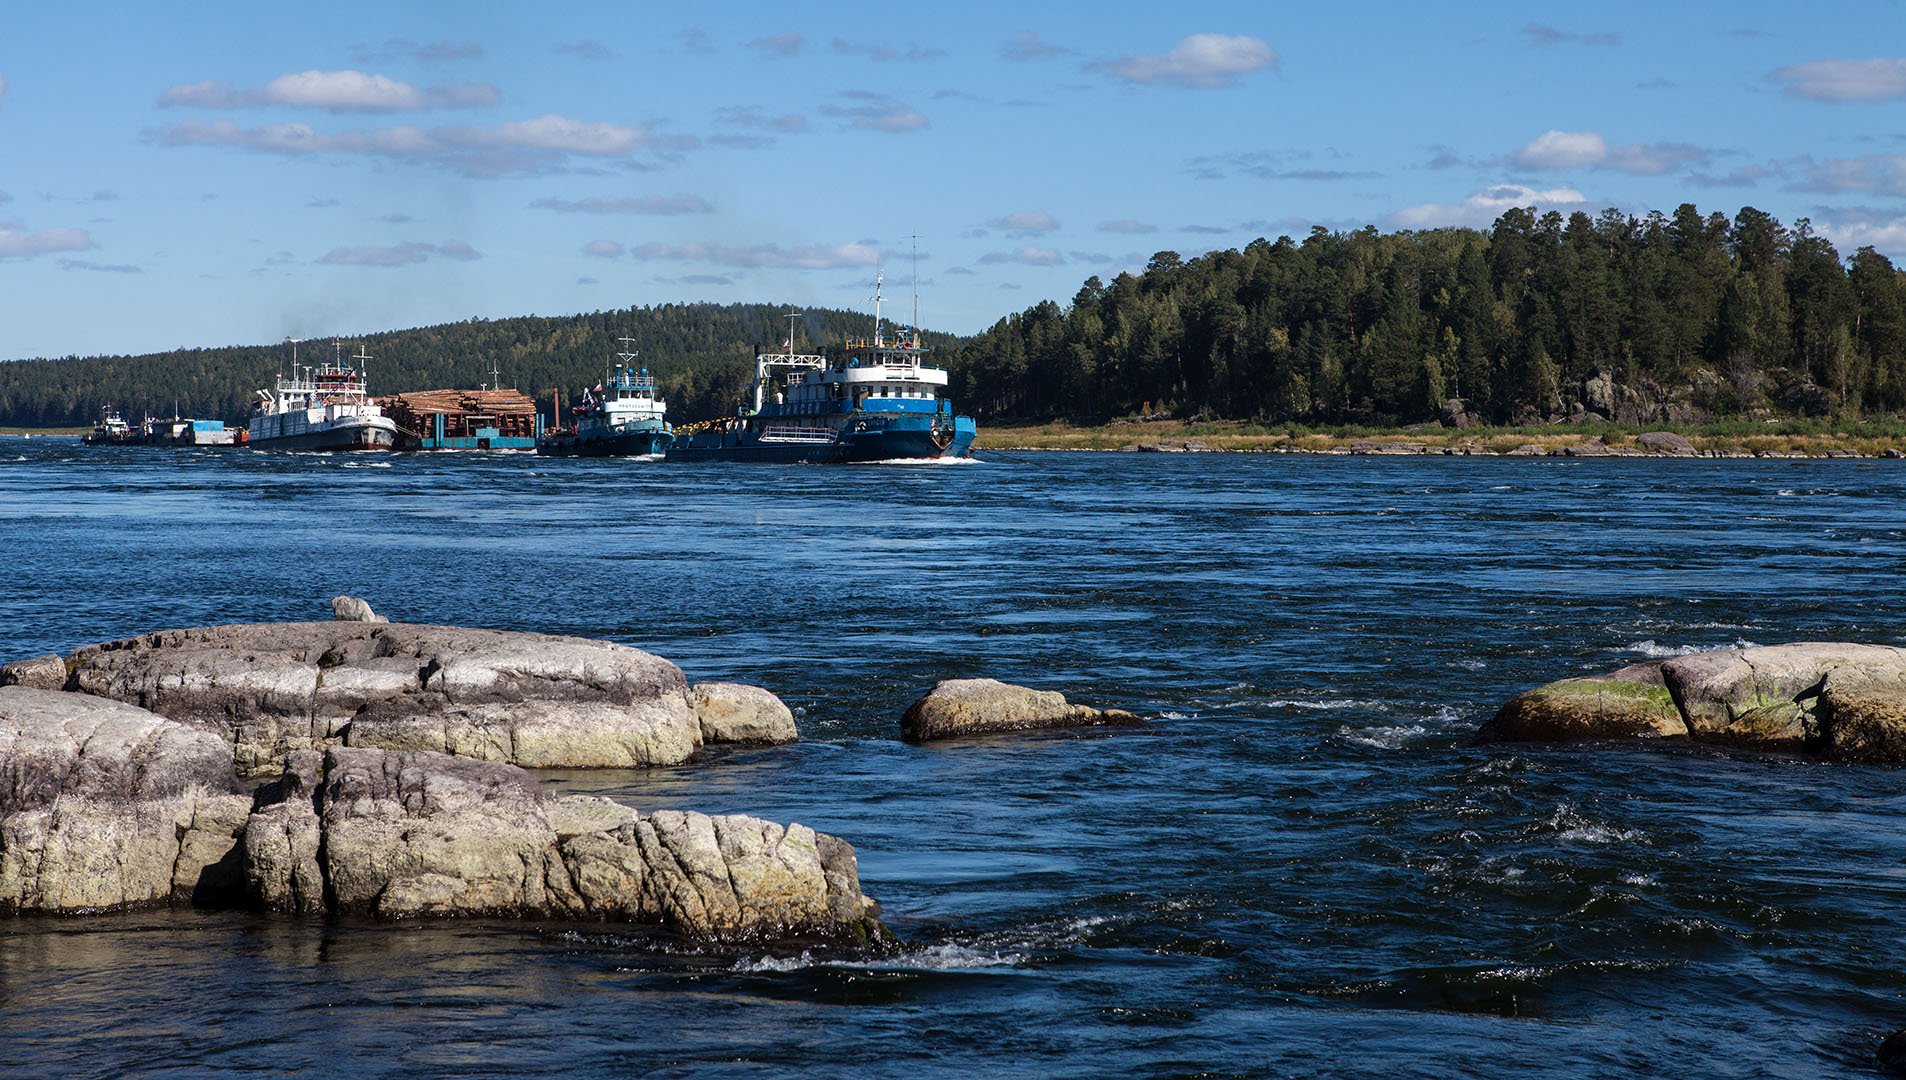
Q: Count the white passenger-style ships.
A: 1